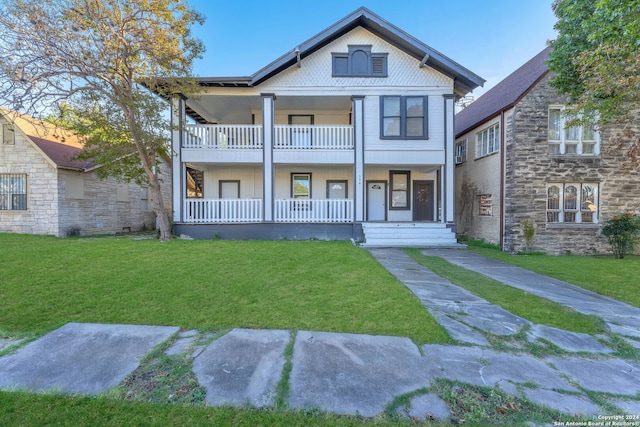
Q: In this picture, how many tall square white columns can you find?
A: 4